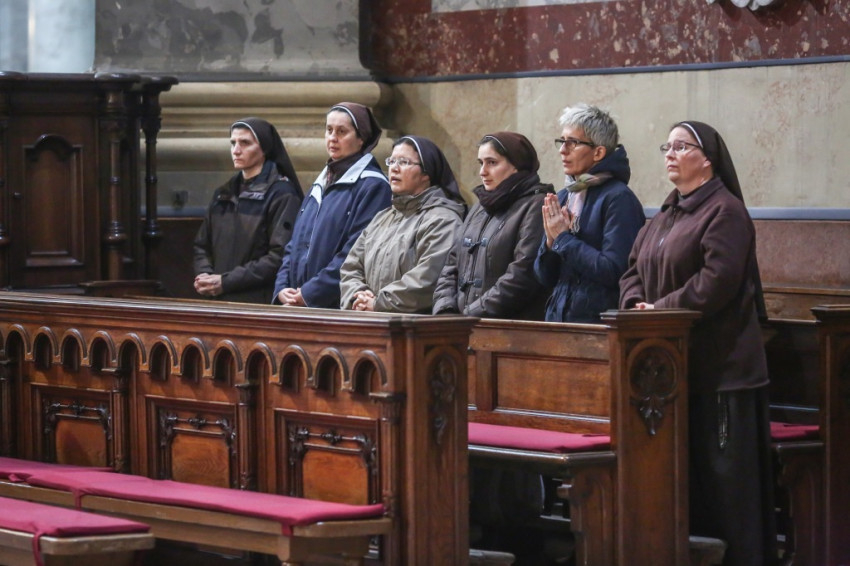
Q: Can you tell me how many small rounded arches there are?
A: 12